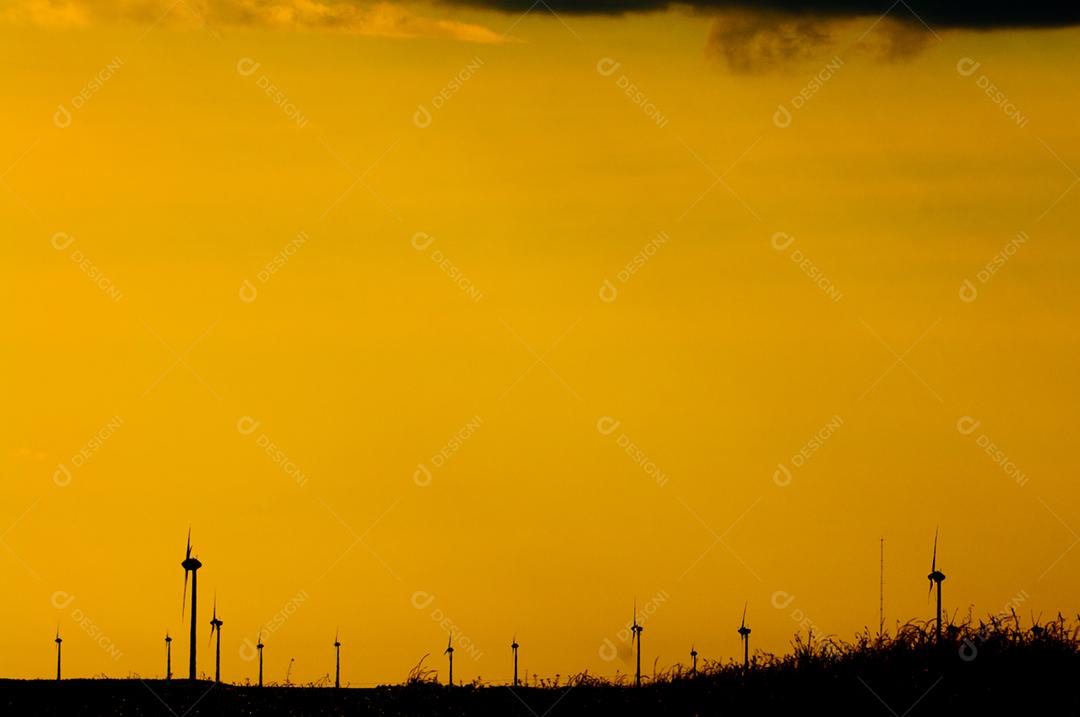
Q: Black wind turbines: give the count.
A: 12